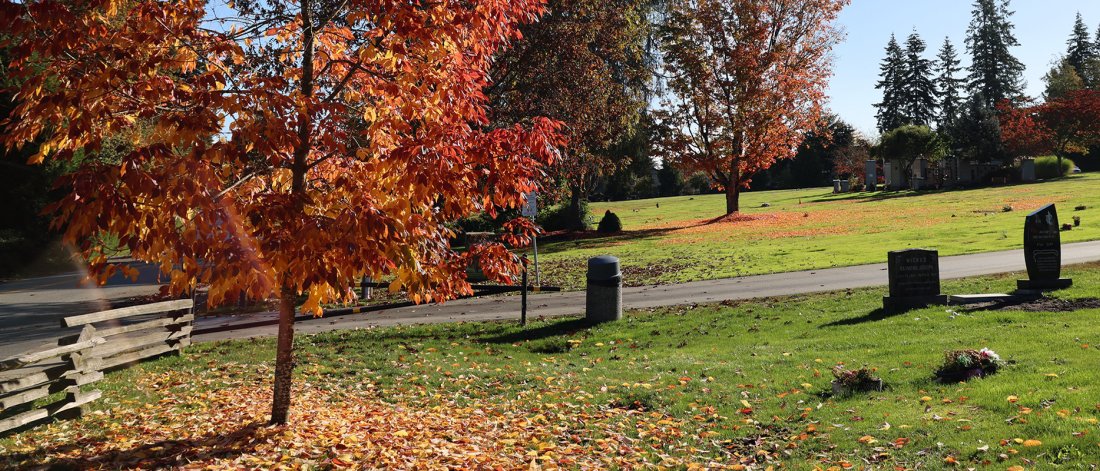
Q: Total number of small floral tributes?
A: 2